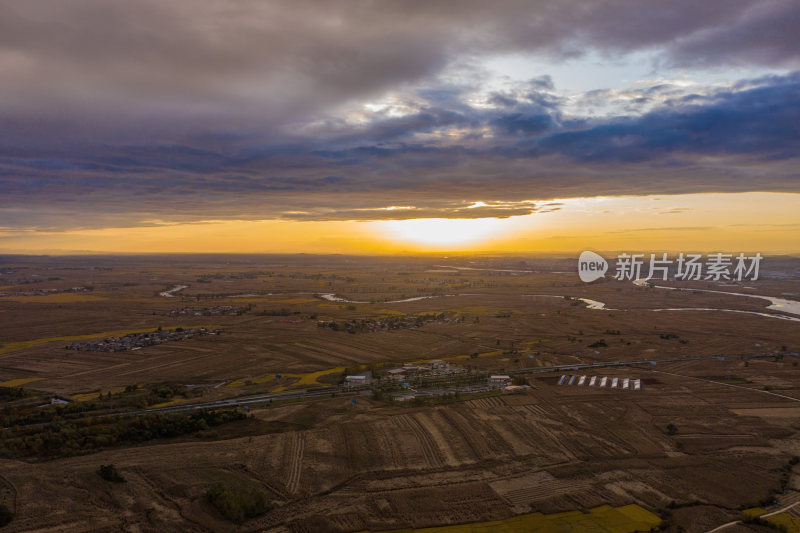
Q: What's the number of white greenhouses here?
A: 8